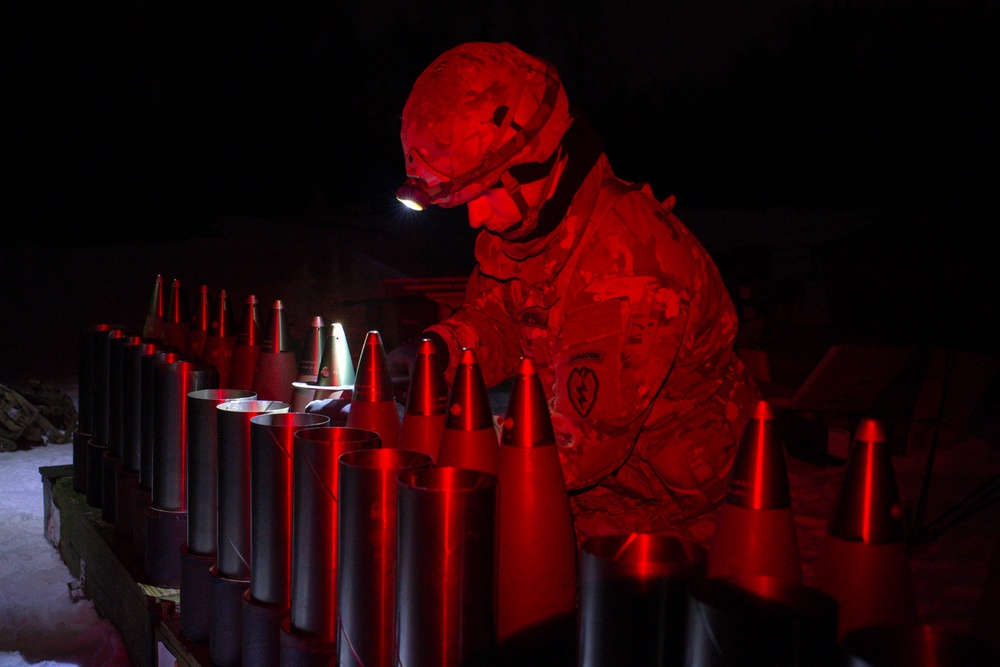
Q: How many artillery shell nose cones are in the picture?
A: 14